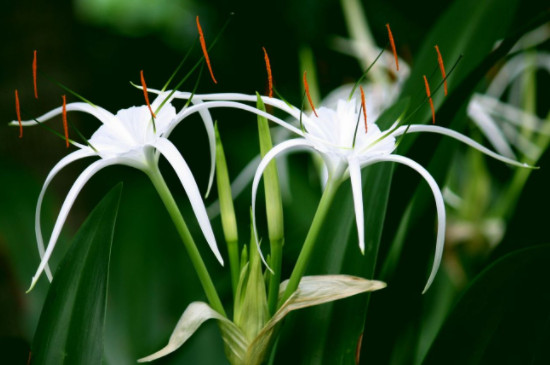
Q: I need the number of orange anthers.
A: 11